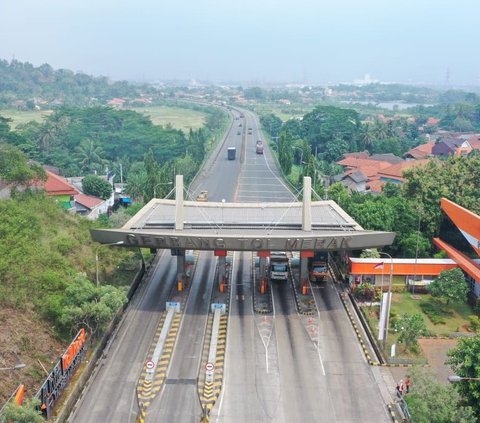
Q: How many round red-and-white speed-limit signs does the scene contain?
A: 2